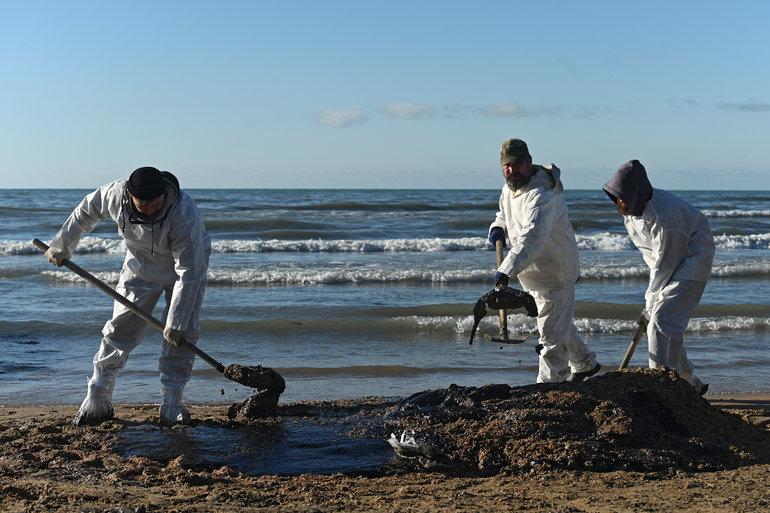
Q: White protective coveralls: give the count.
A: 3